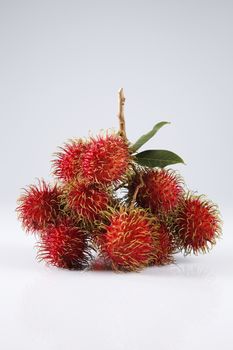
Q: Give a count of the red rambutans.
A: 9